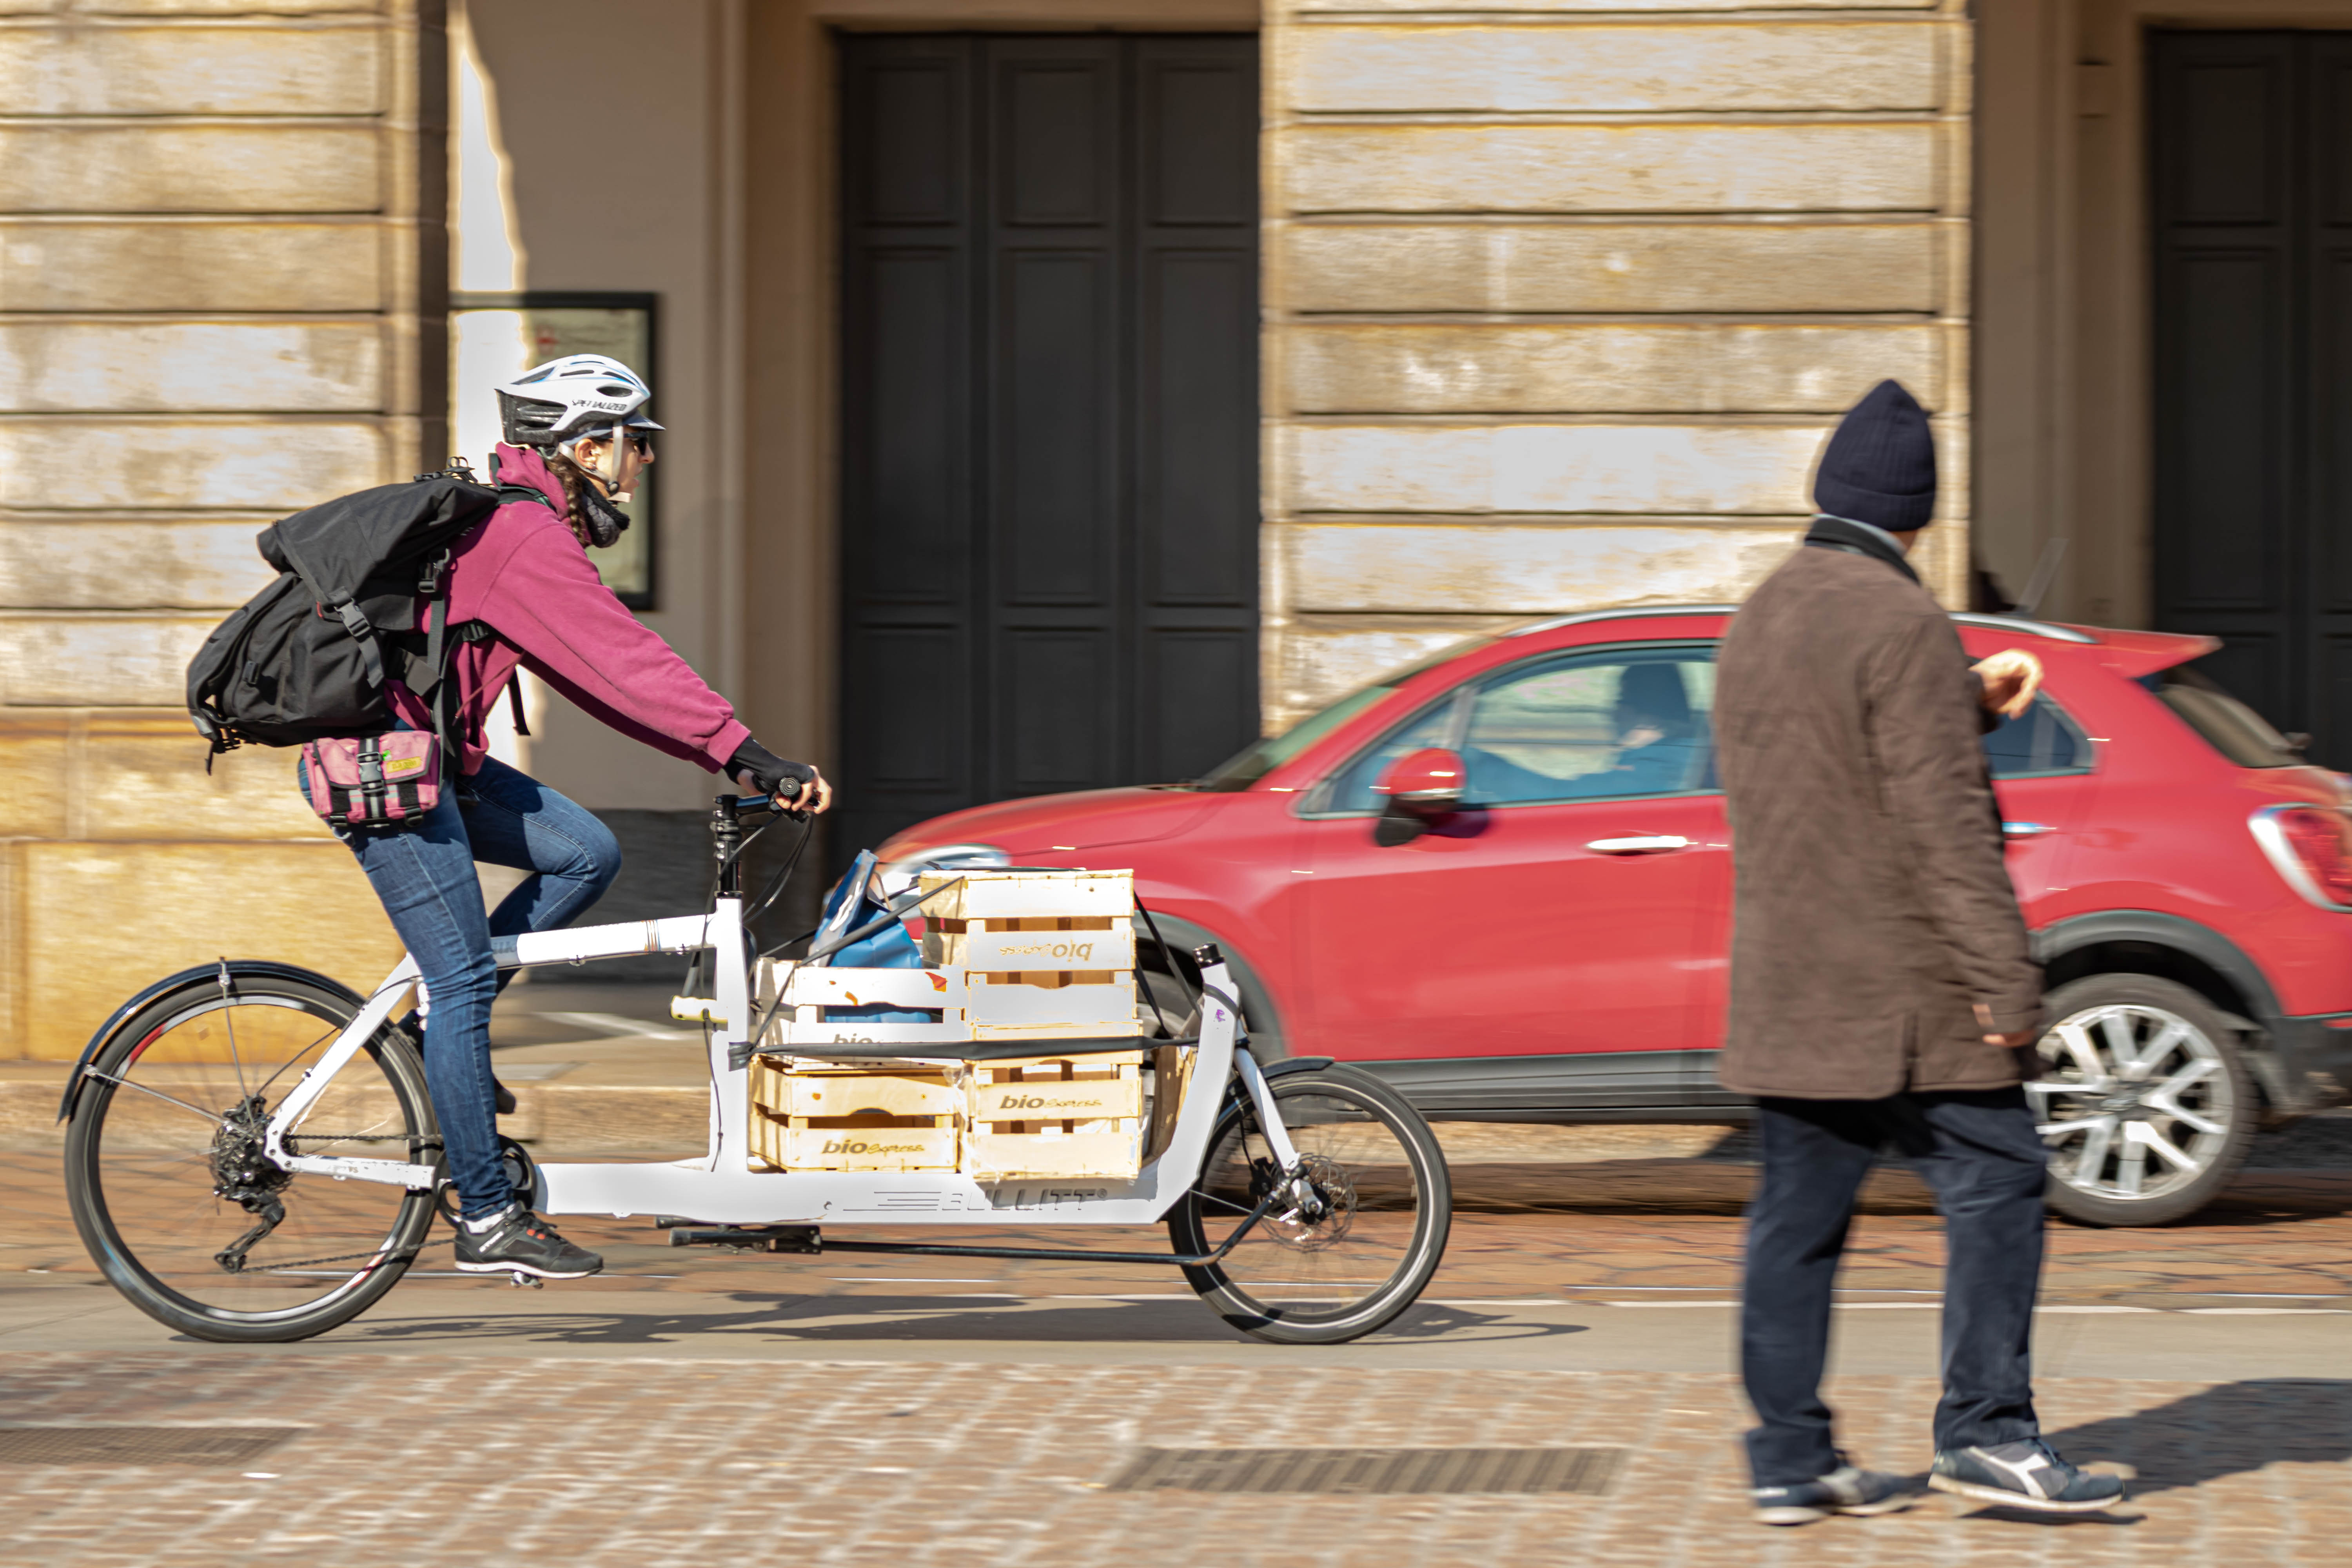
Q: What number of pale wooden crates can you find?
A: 4